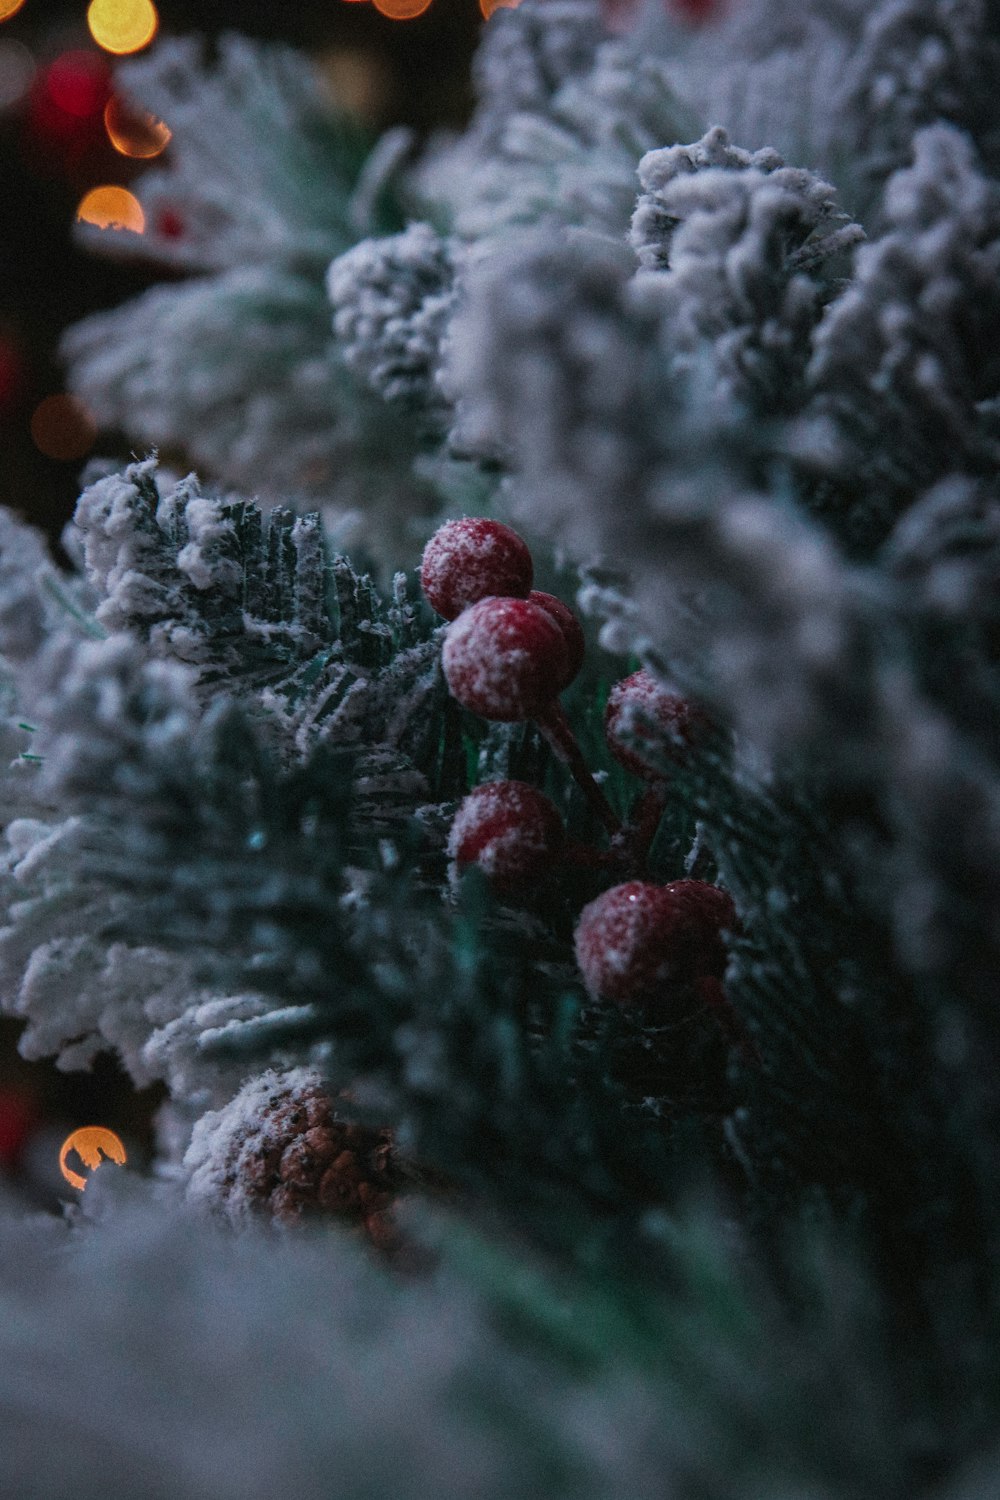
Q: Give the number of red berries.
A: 7